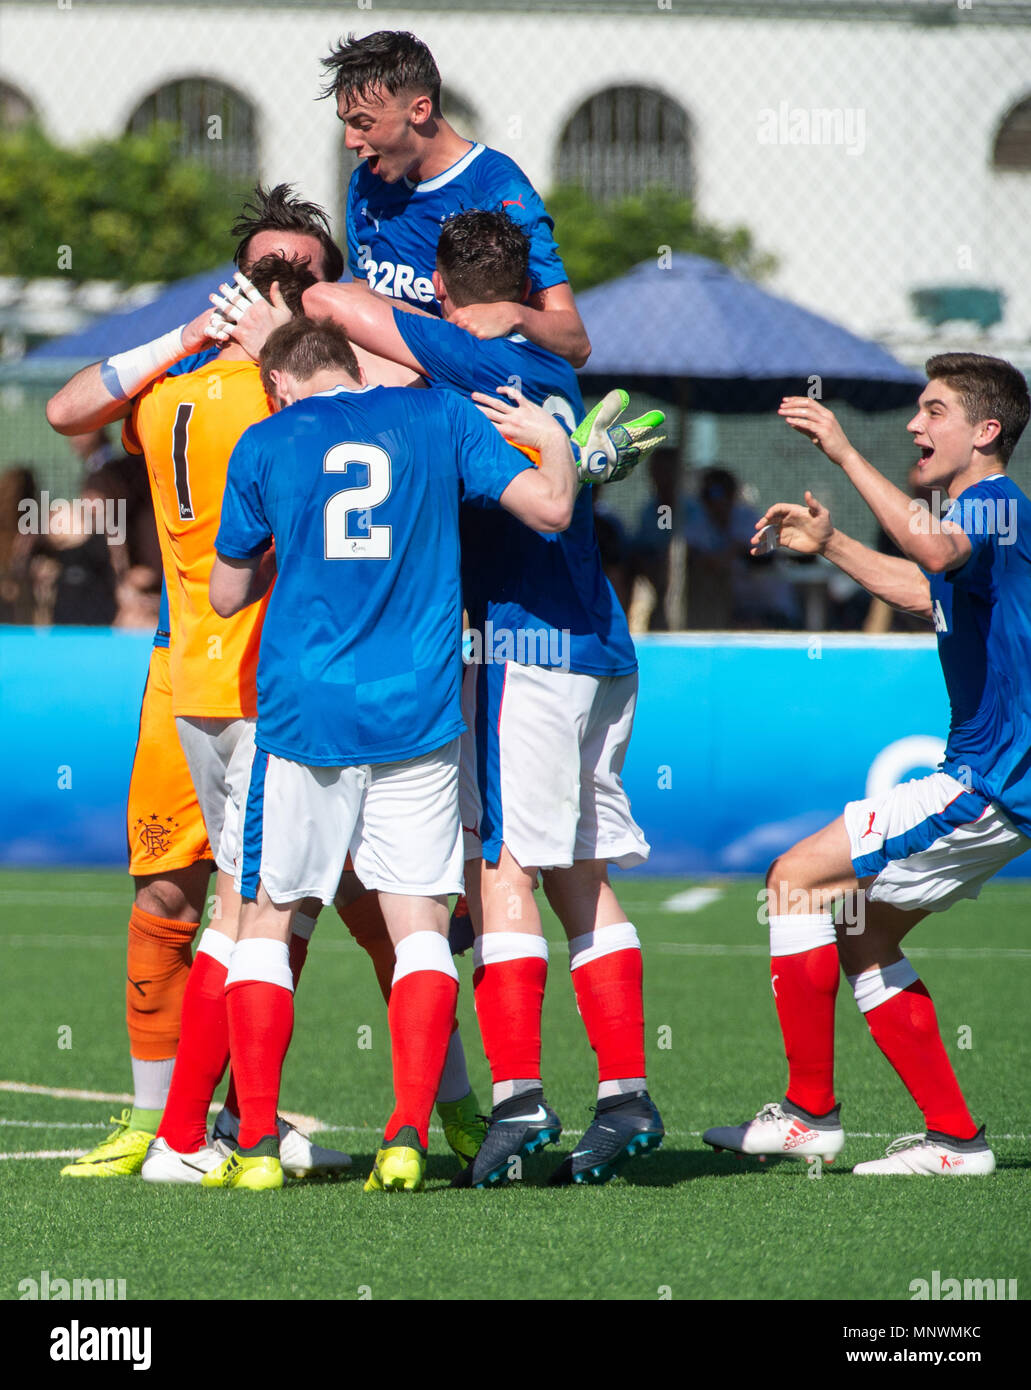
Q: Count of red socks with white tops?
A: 8